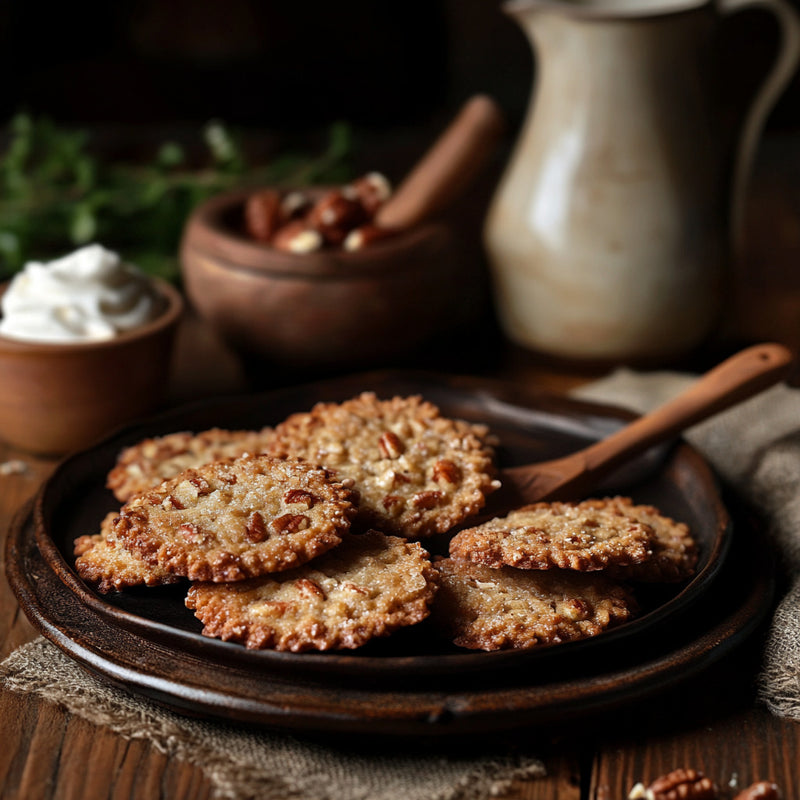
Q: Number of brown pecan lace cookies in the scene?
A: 8